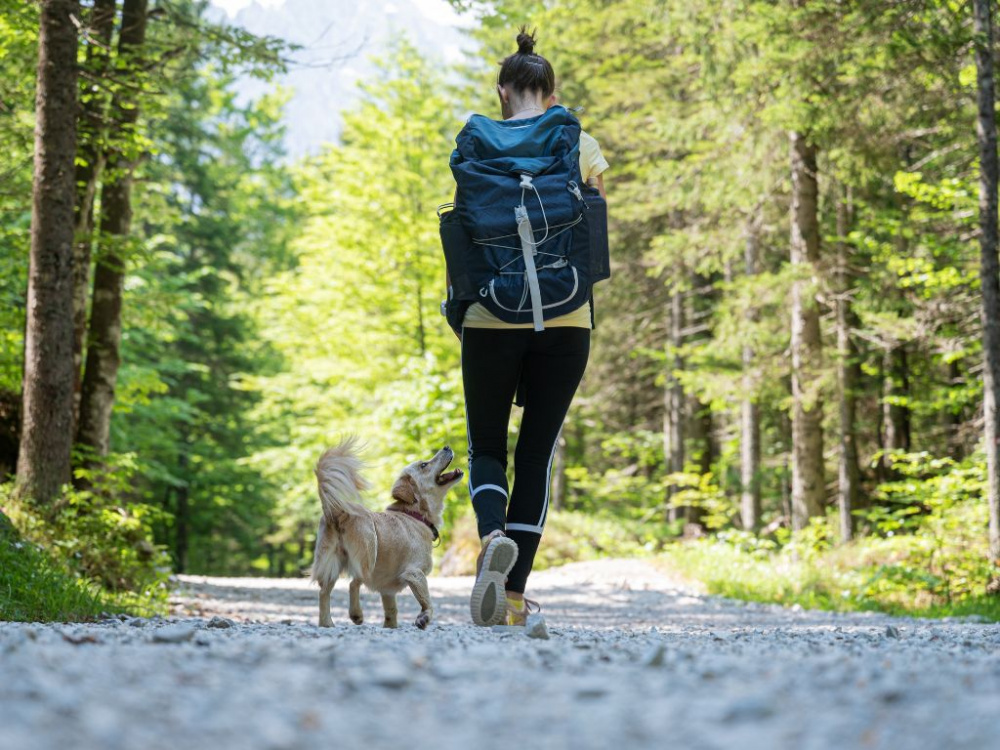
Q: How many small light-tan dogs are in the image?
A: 1